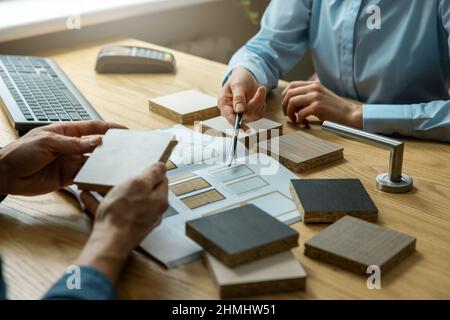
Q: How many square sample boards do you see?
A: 8